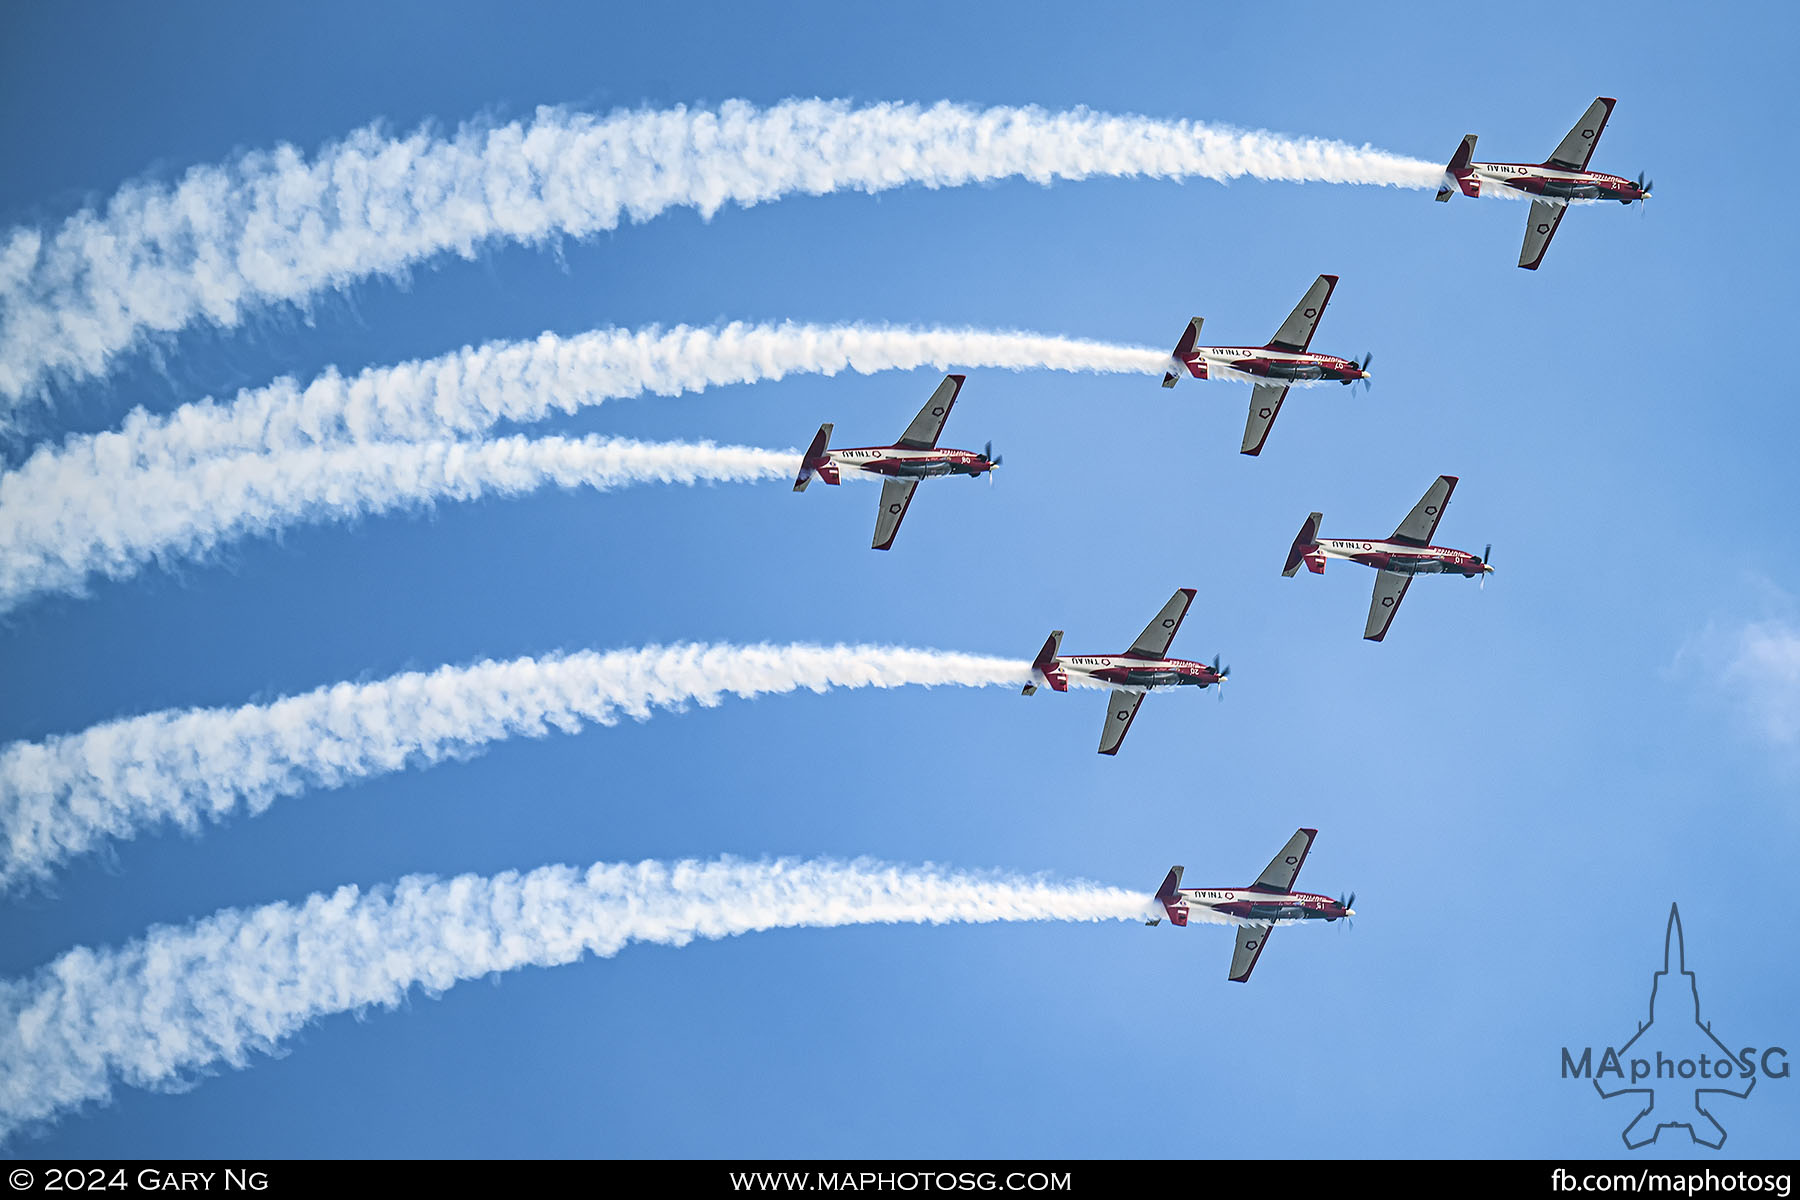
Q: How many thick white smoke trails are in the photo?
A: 5